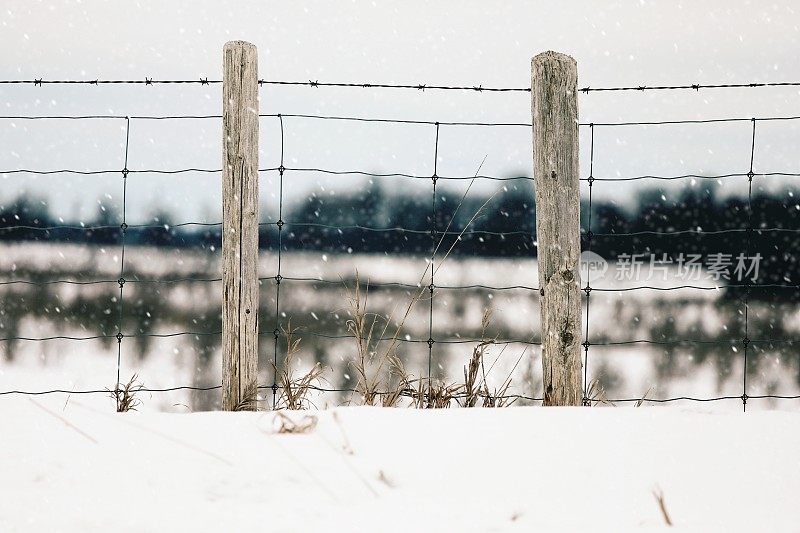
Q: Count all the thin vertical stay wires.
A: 5